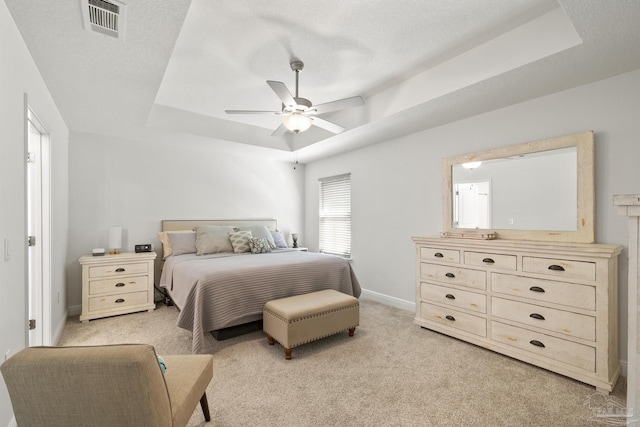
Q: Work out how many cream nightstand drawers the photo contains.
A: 3